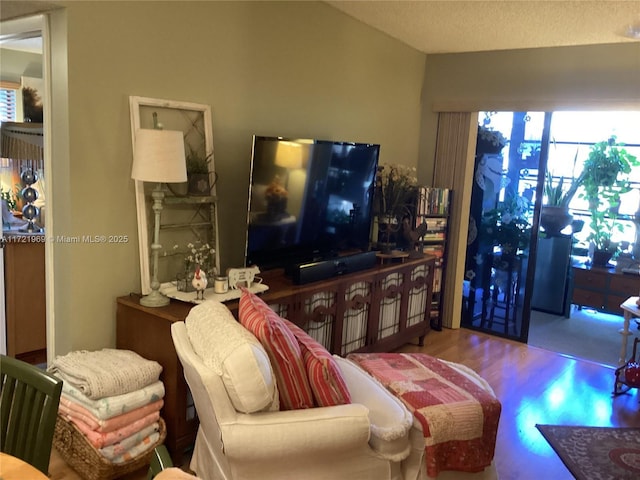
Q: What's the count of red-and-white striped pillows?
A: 2